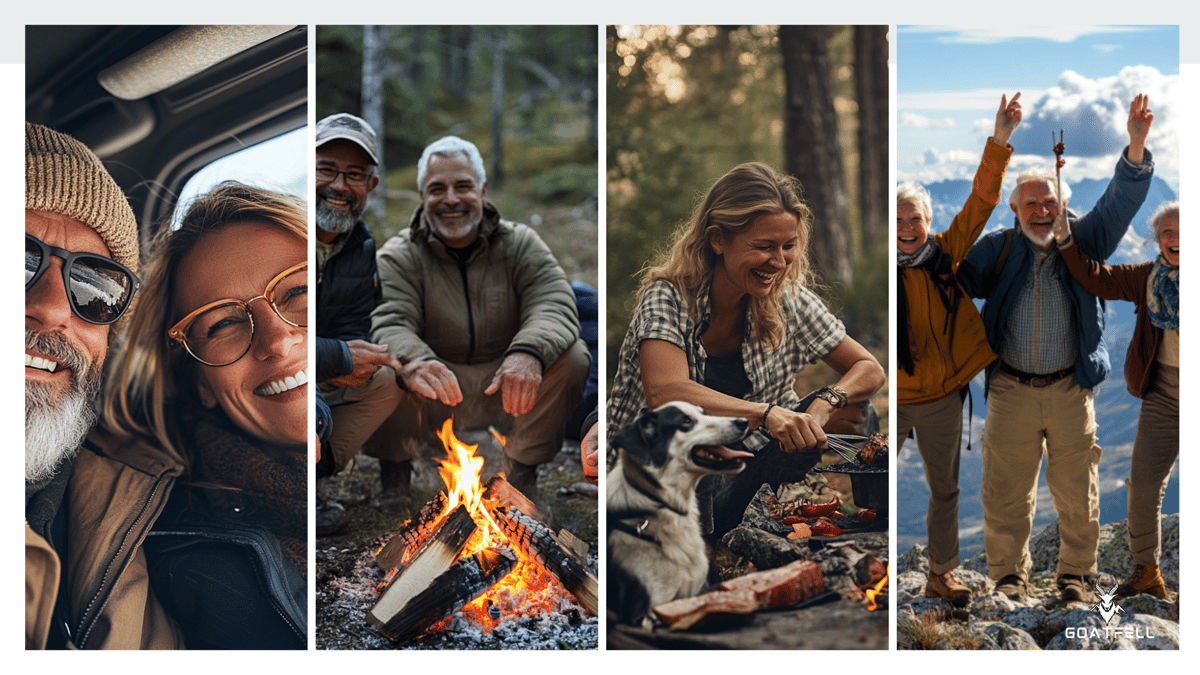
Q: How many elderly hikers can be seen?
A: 3